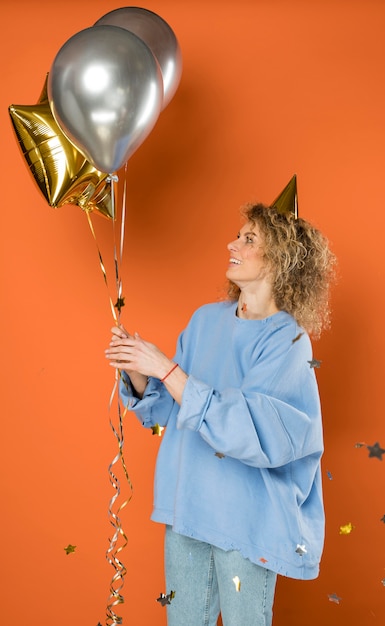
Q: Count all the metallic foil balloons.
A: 1